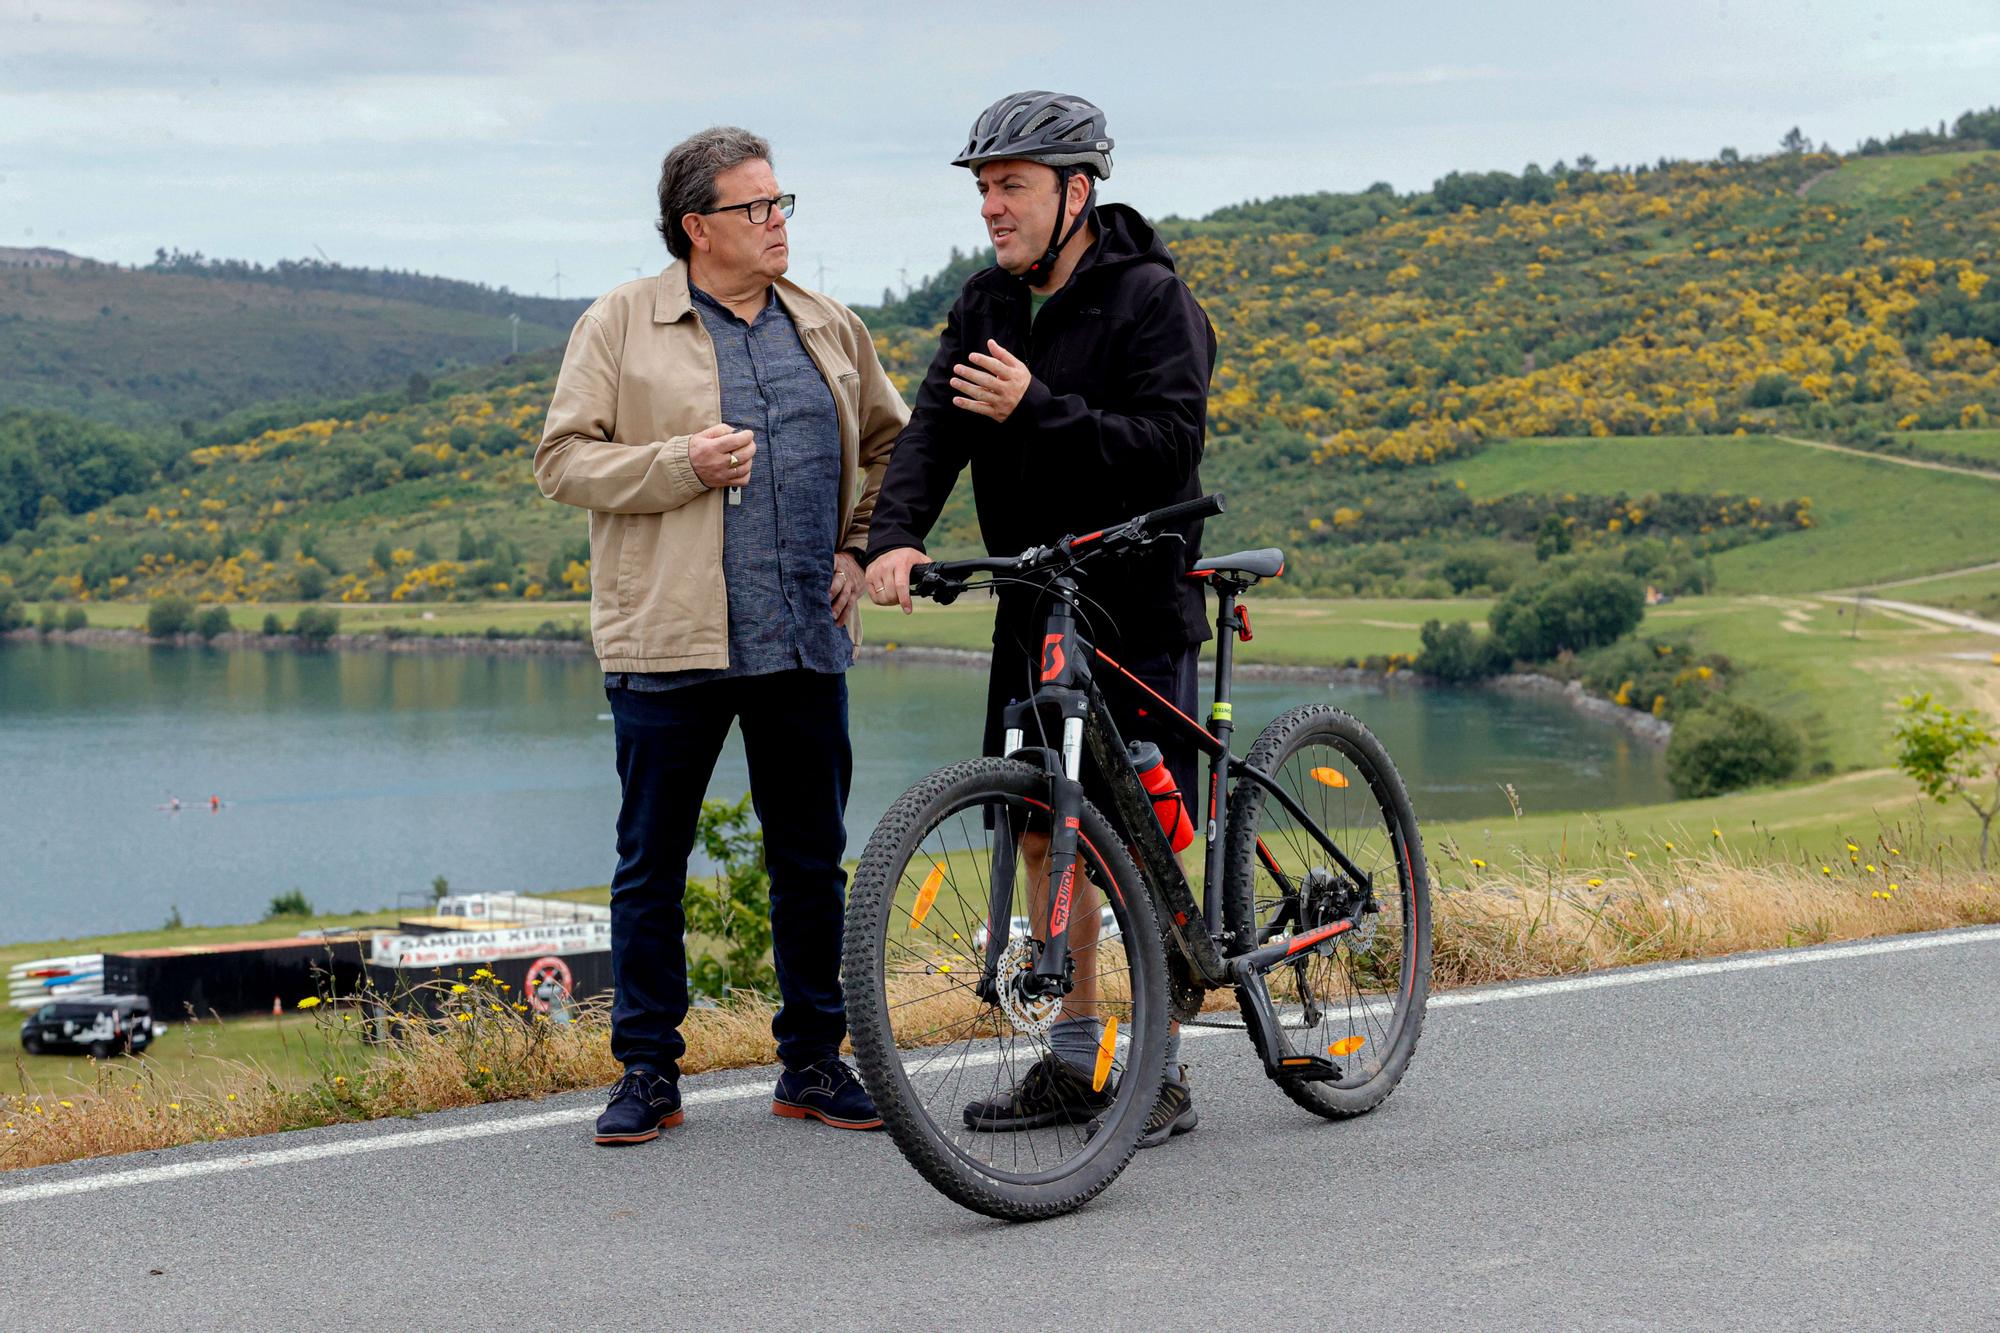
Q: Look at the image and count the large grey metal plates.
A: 0